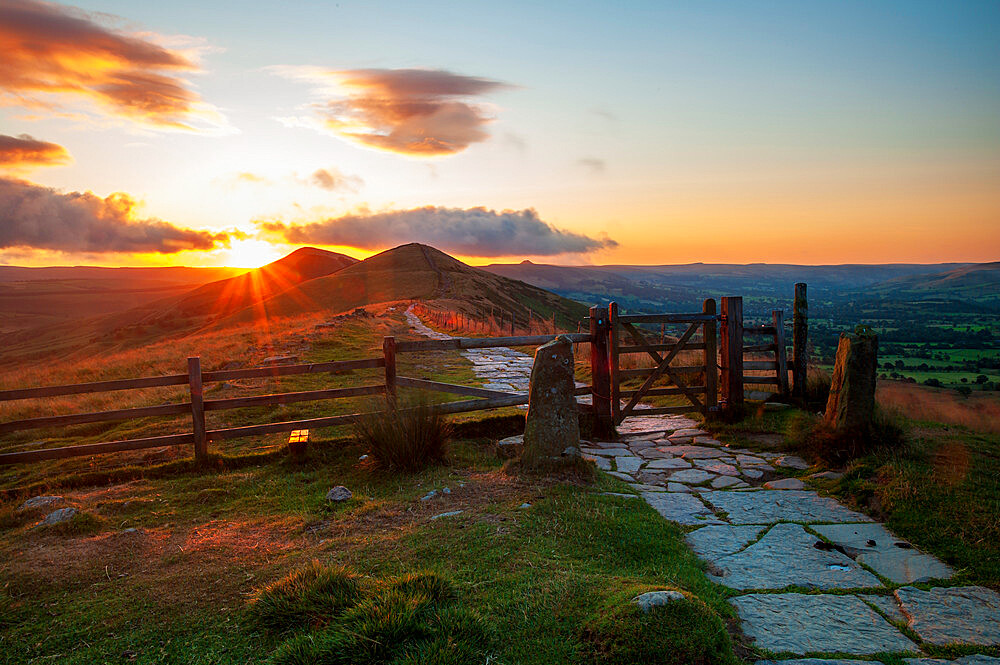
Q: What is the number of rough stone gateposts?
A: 2